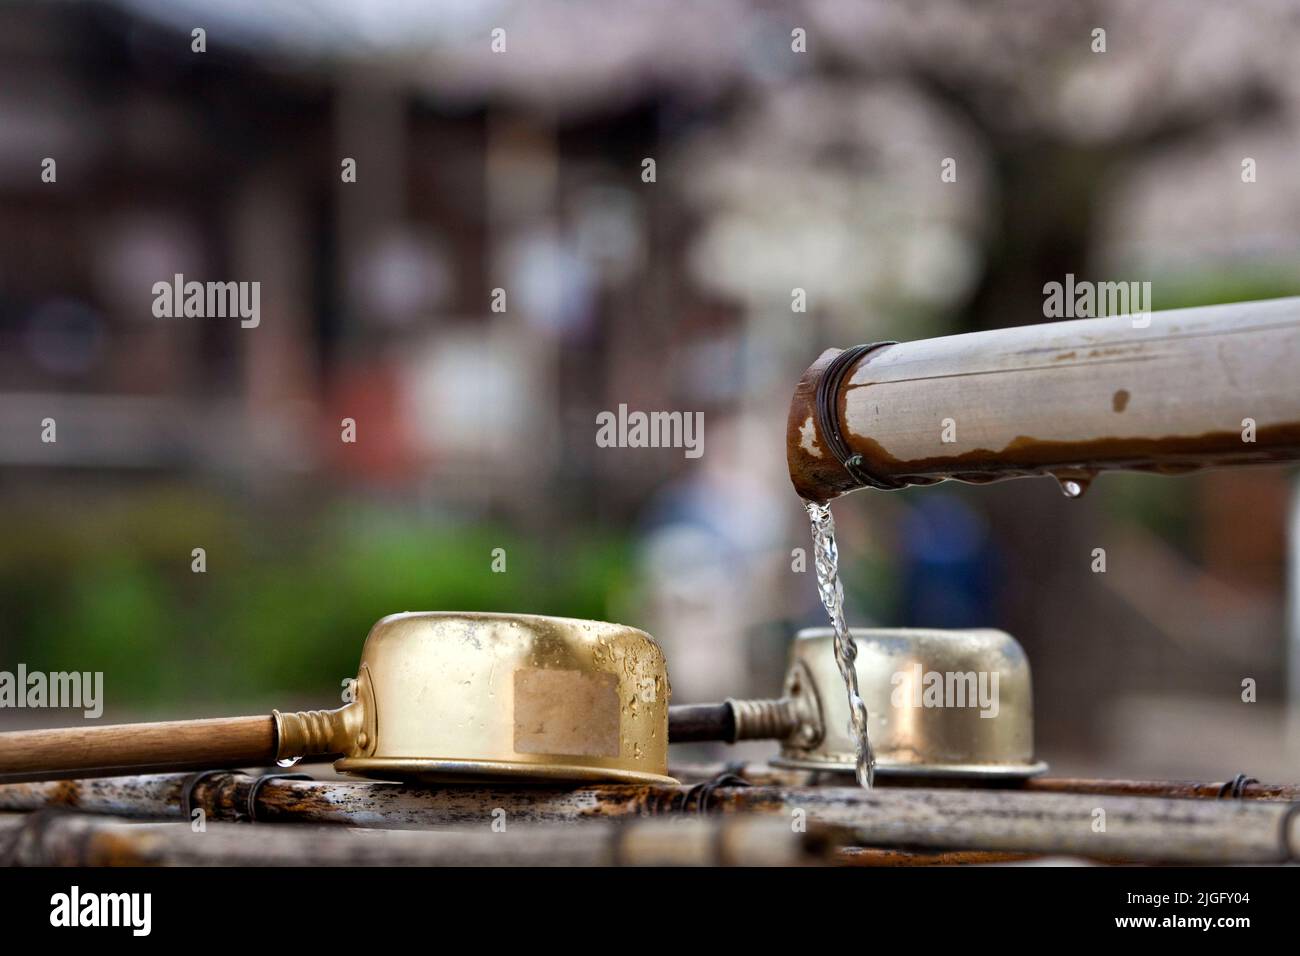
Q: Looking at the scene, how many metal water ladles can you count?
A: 2